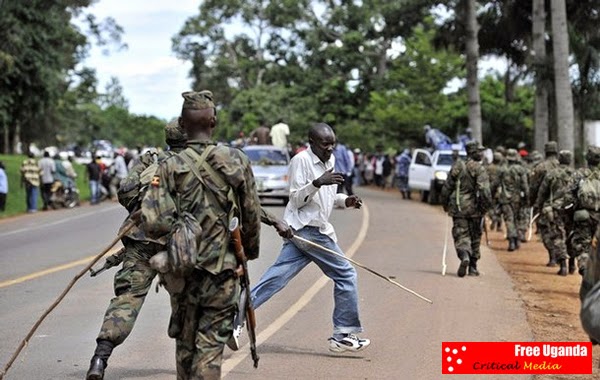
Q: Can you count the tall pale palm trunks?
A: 3